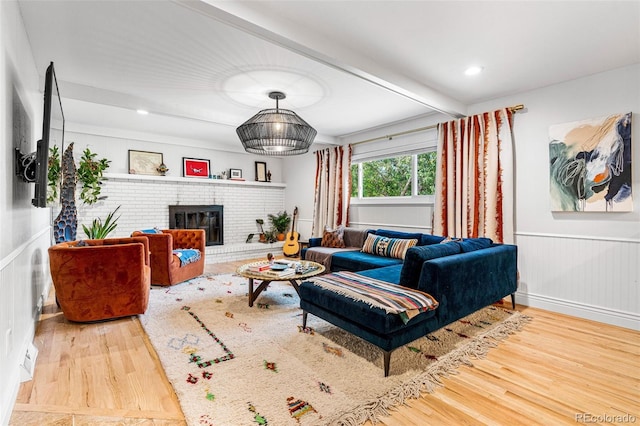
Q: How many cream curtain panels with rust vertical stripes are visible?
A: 2